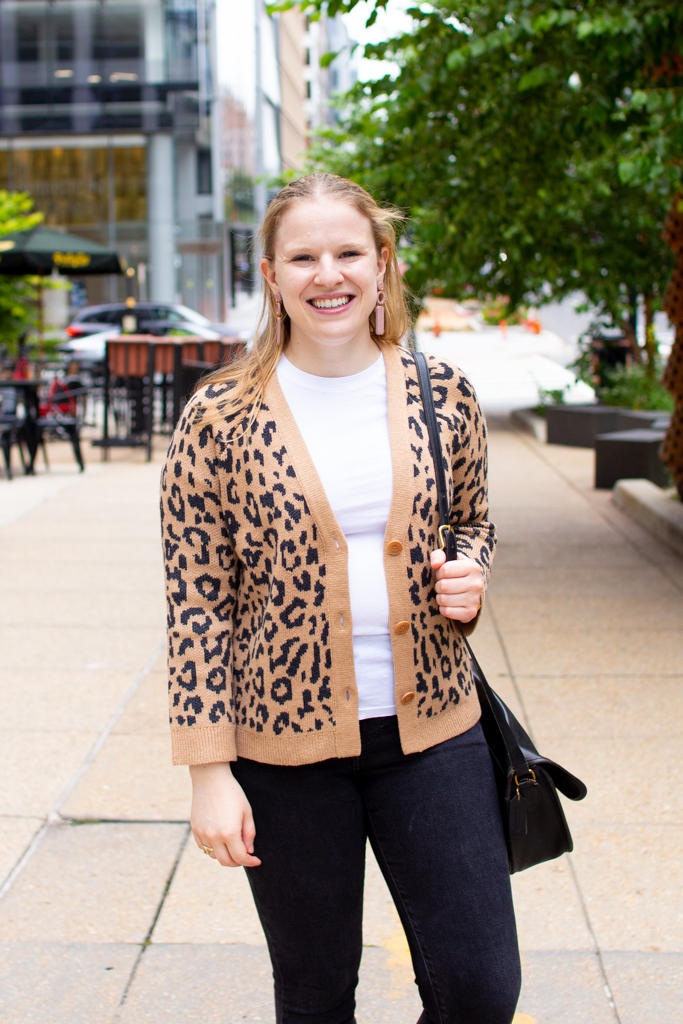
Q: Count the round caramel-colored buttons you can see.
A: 3